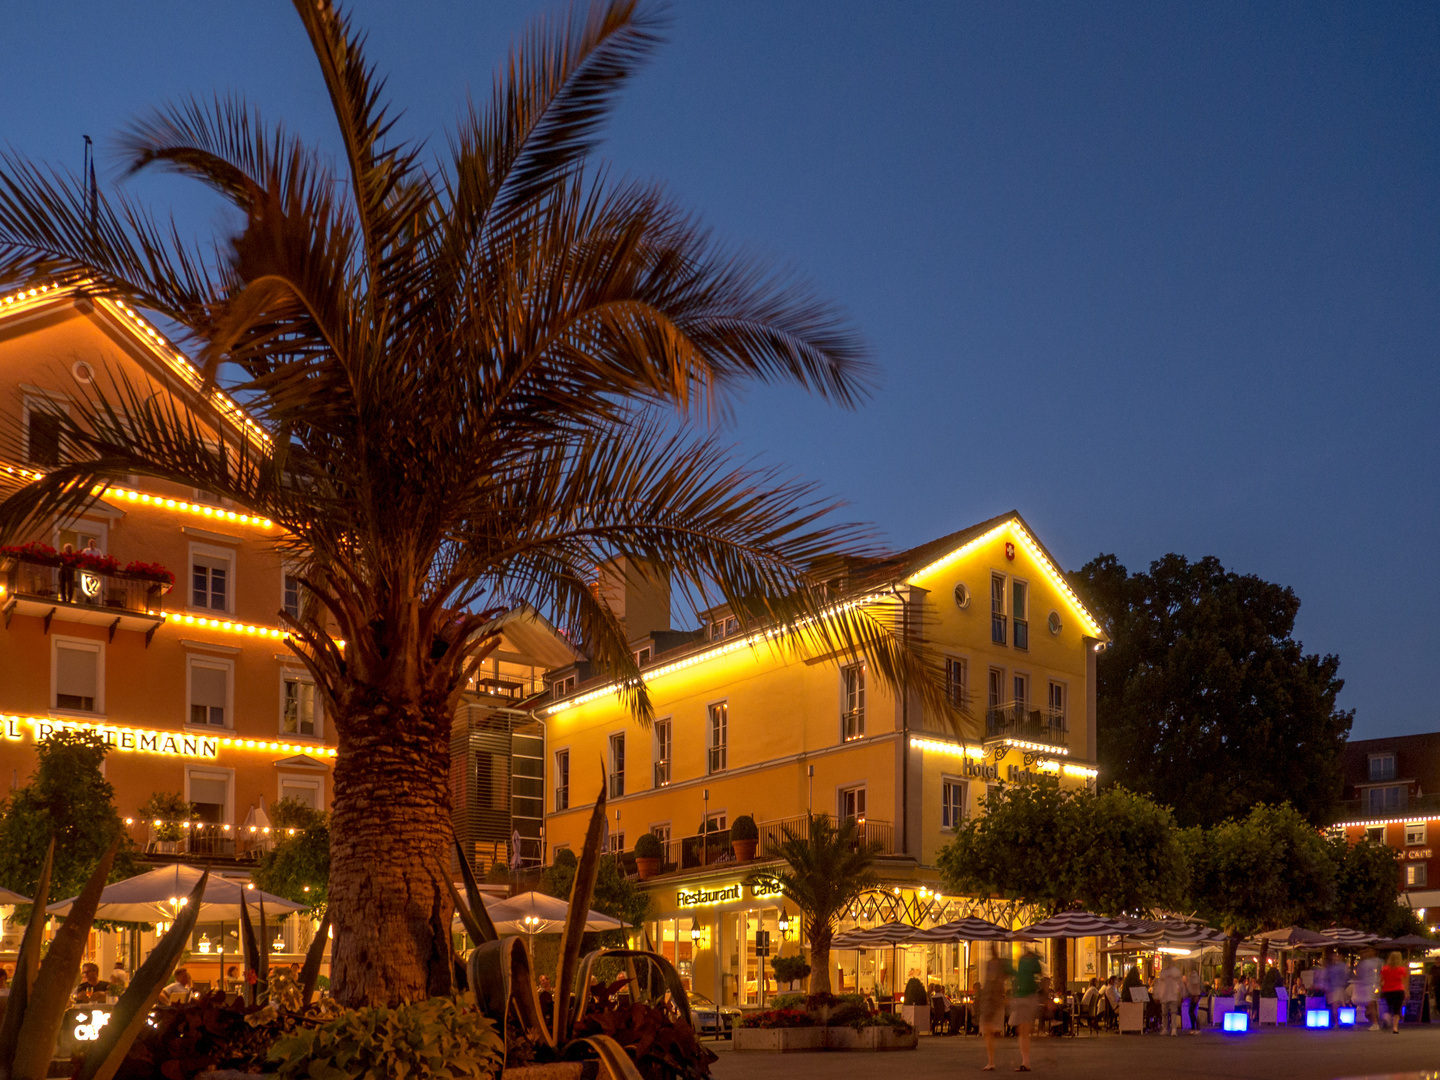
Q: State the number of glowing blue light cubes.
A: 3